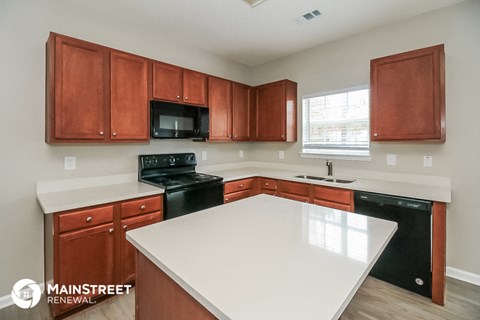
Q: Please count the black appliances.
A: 3